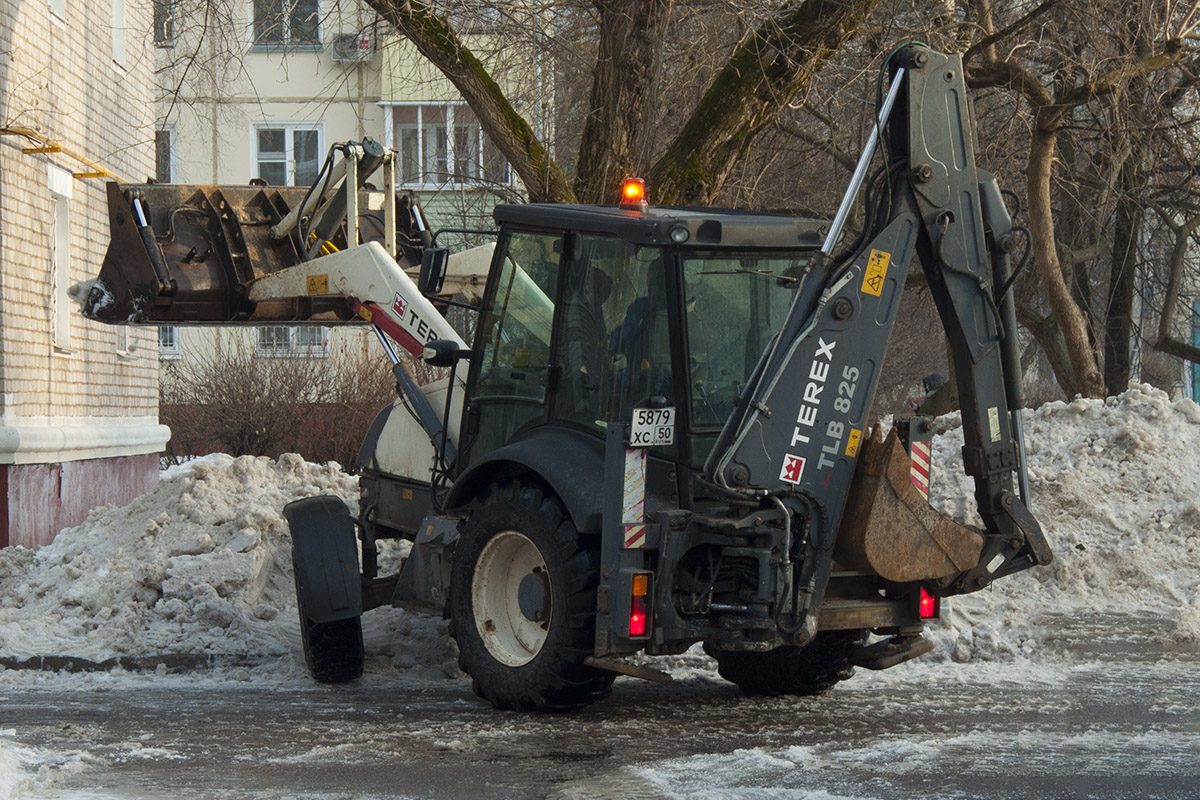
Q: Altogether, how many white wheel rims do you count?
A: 1